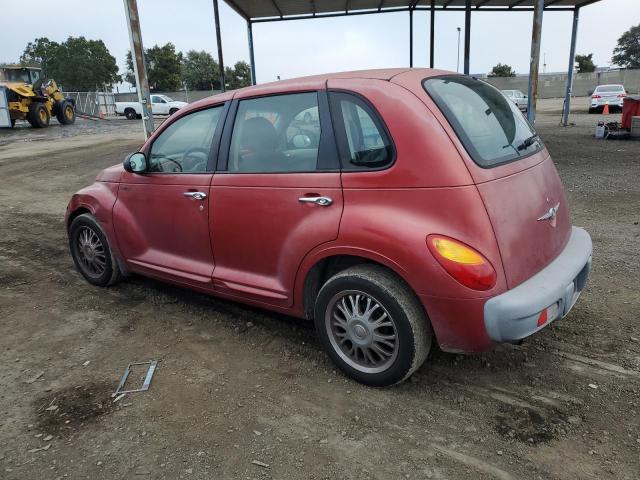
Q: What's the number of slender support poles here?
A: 8